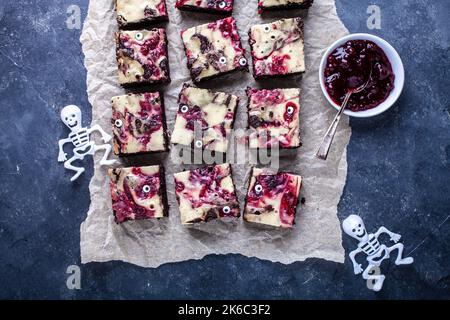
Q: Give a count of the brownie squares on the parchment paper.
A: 12